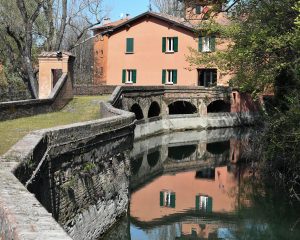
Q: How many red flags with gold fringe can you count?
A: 0